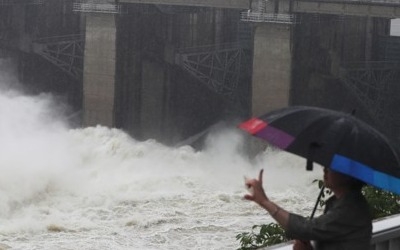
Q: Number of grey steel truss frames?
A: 3